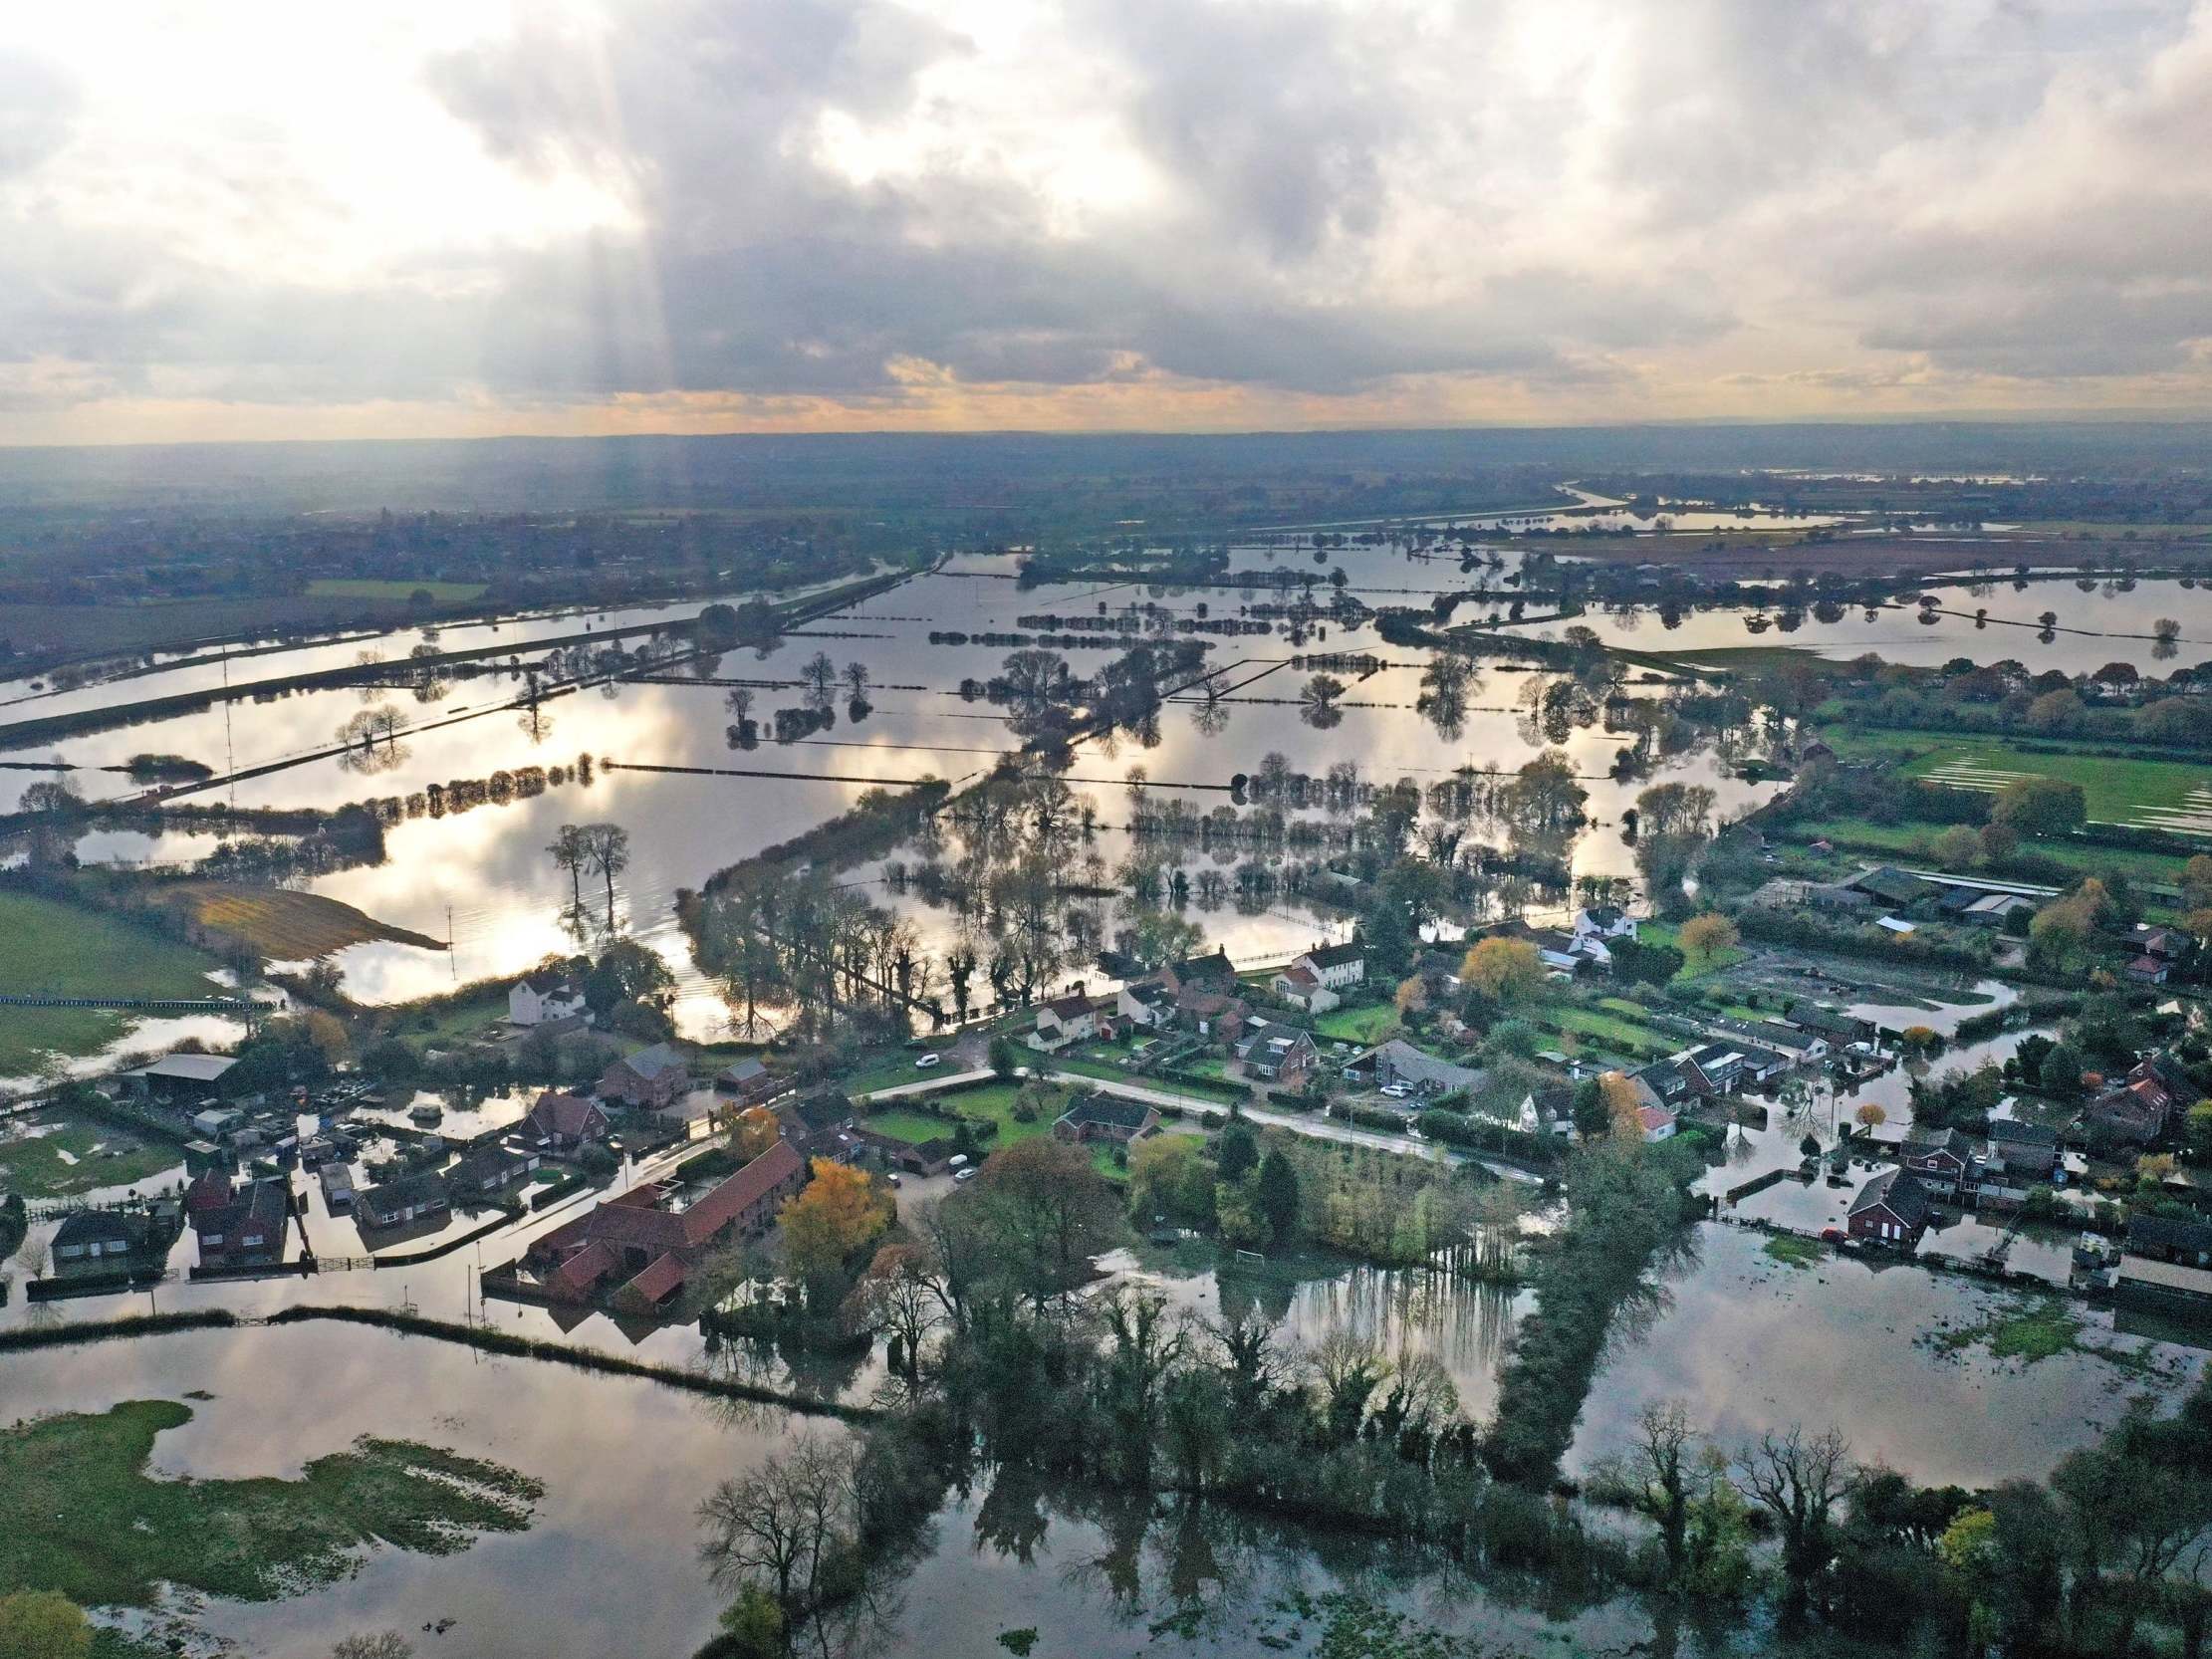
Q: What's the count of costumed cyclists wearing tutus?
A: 0